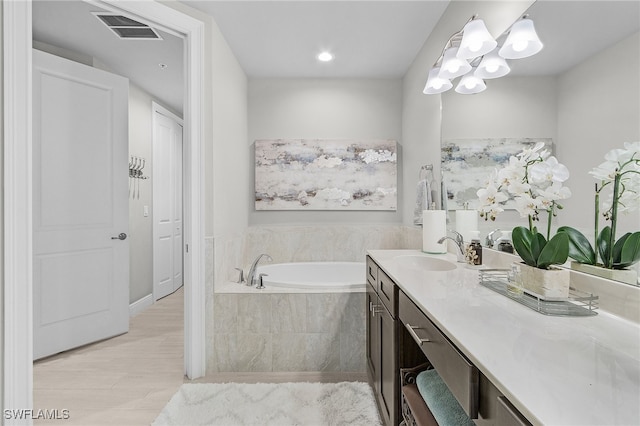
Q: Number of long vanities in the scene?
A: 1